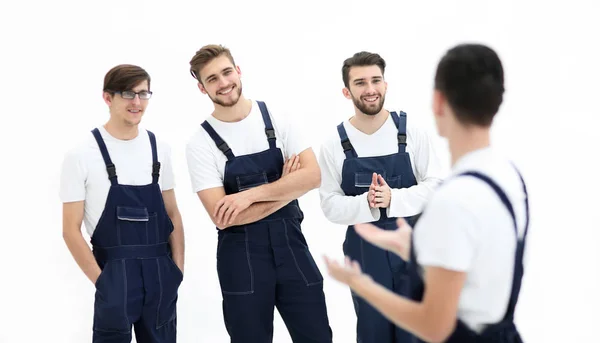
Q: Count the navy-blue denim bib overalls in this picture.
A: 4